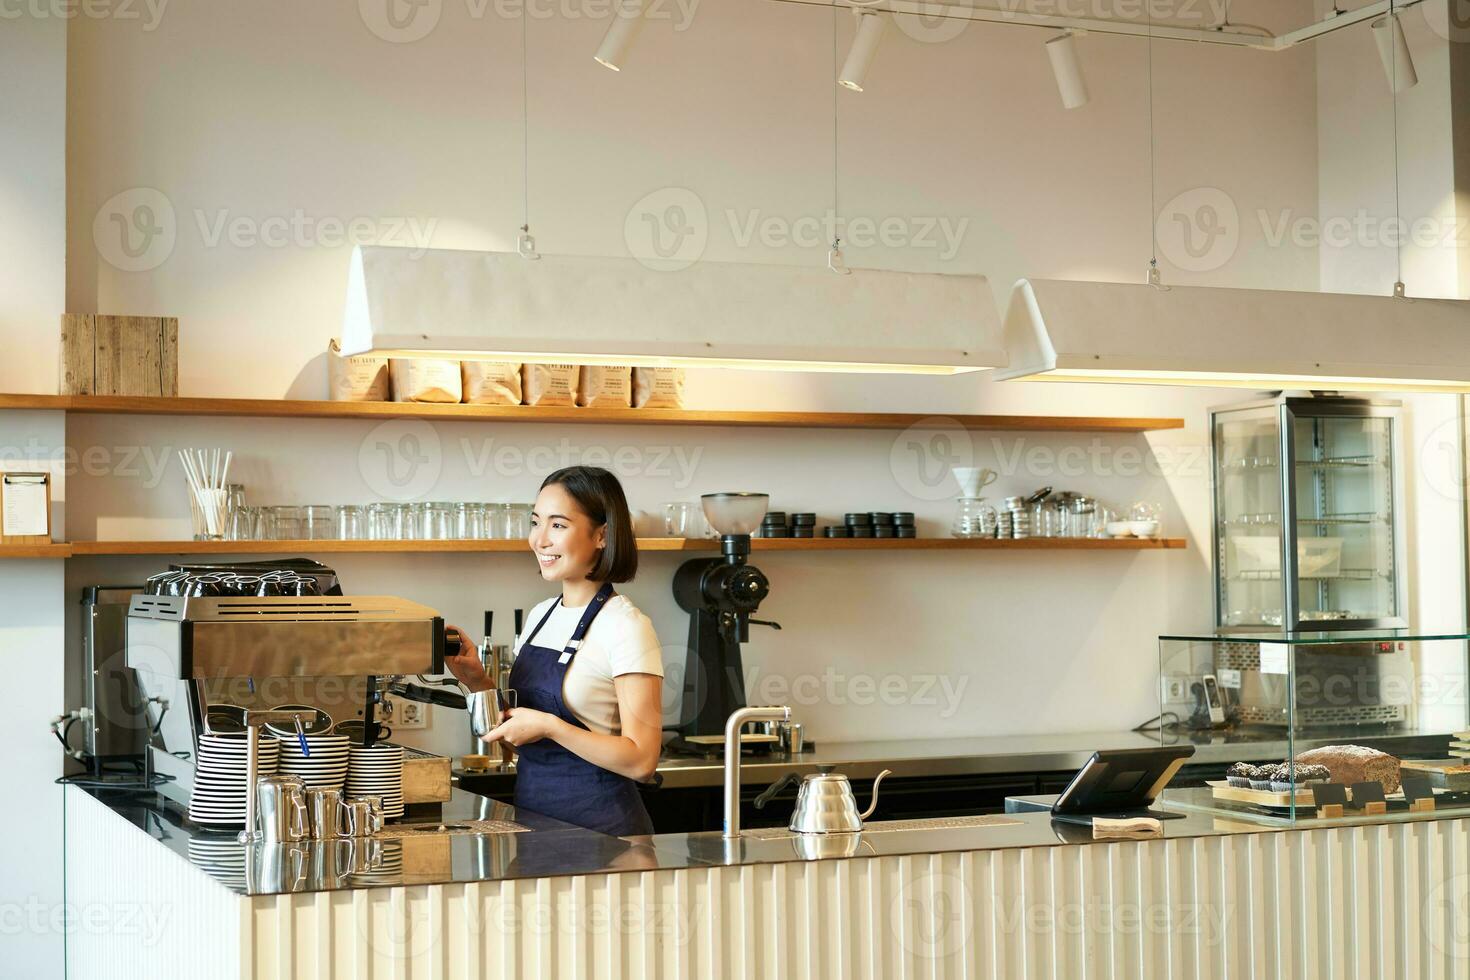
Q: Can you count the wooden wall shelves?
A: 2